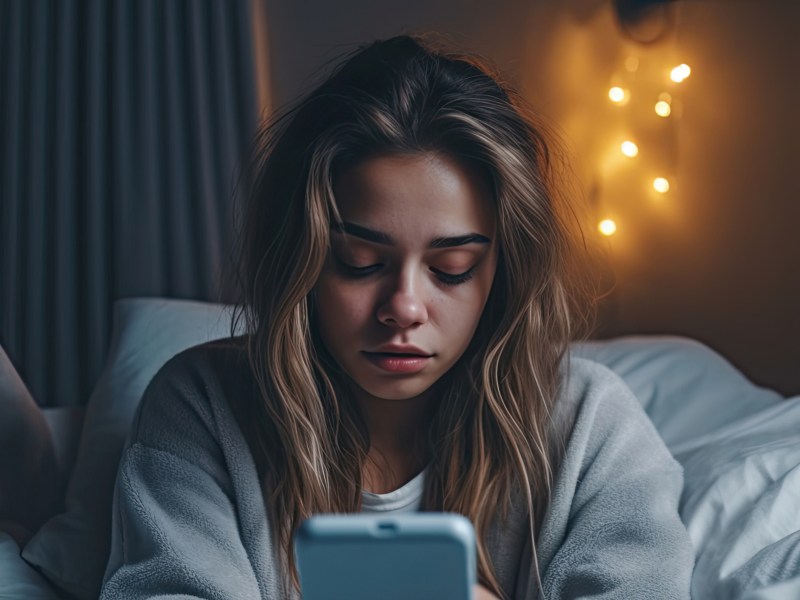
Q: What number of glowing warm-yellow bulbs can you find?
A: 6